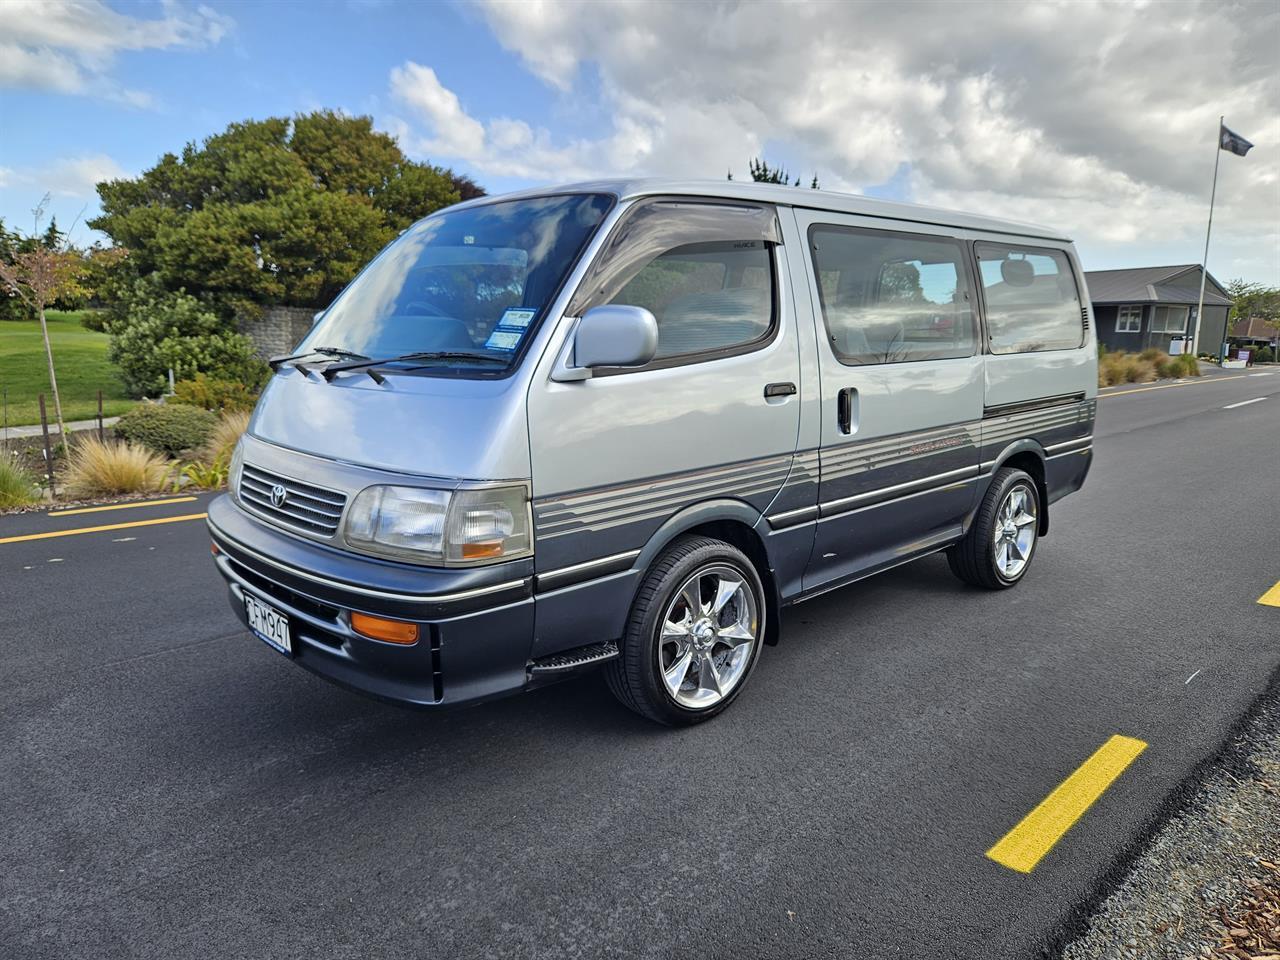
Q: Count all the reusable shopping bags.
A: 0